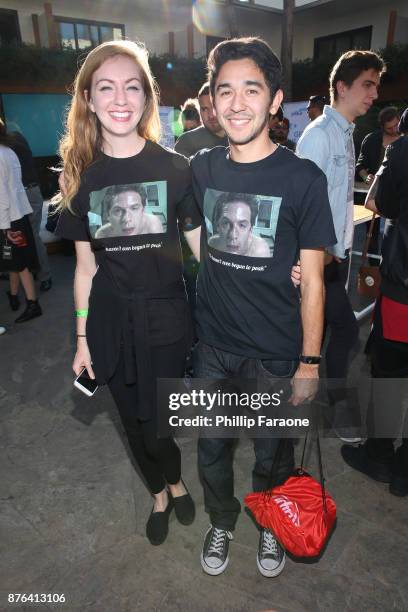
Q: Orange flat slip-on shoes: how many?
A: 0